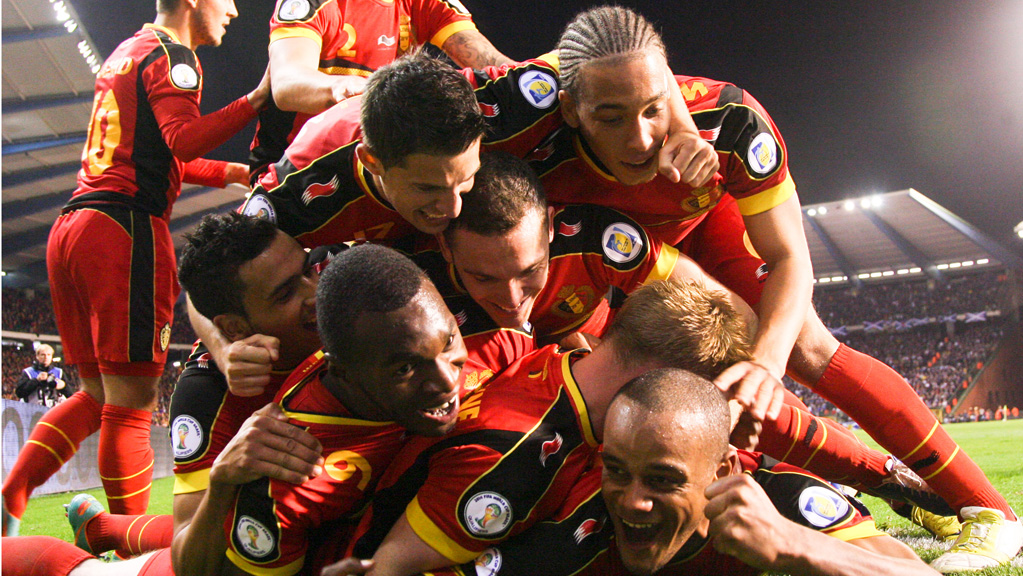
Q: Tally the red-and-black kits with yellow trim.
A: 9